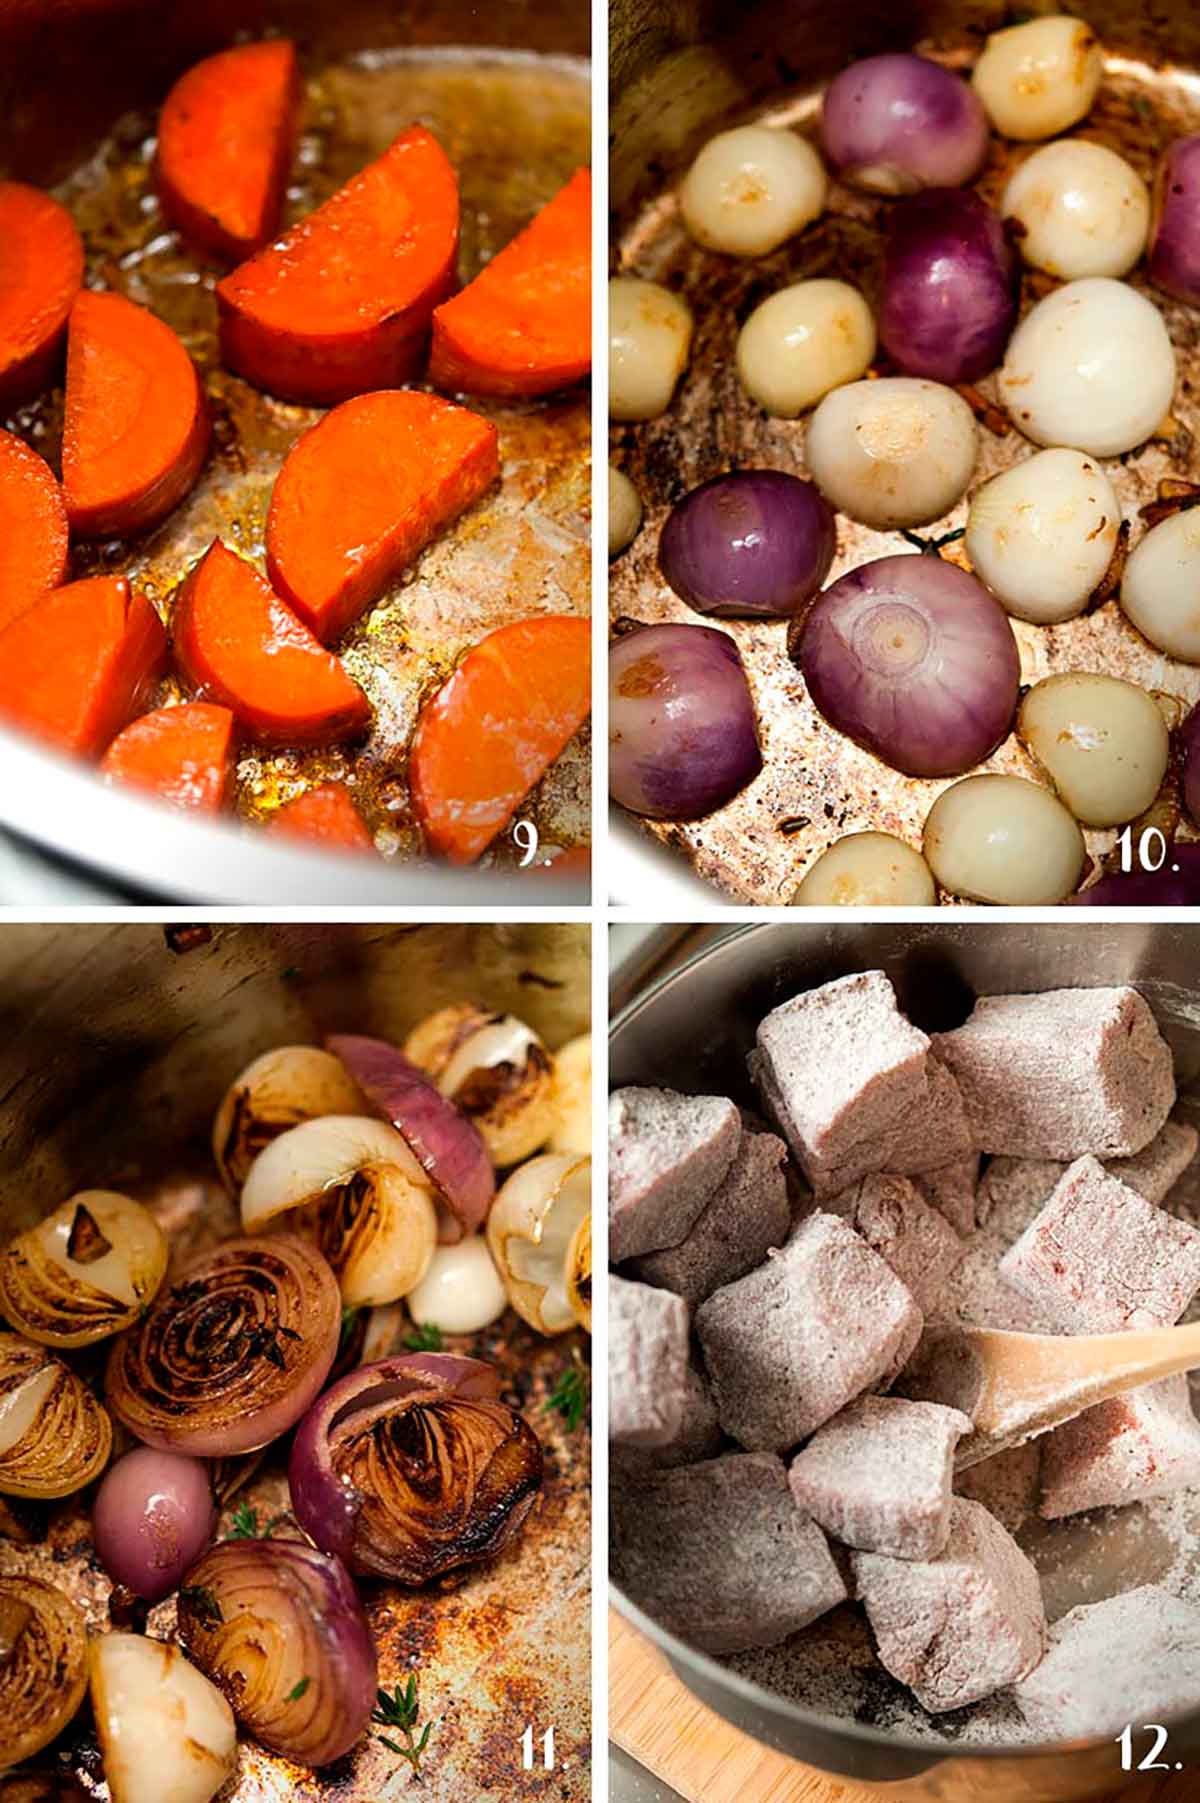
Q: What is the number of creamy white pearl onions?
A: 13